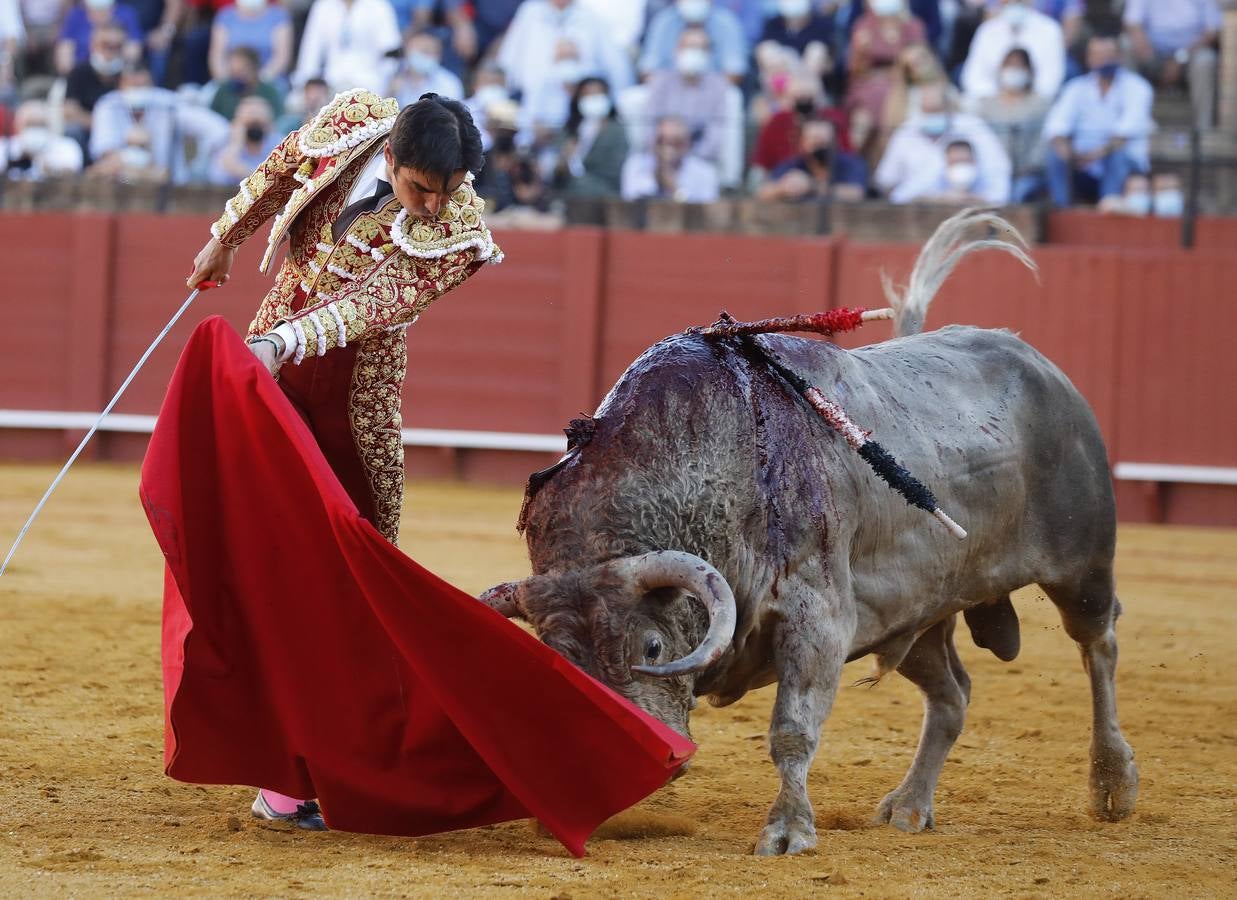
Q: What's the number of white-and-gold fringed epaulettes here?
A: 2